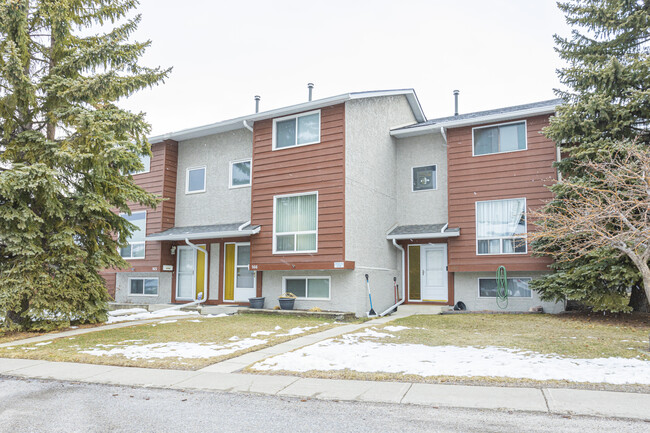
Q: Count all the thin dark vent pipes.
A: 3